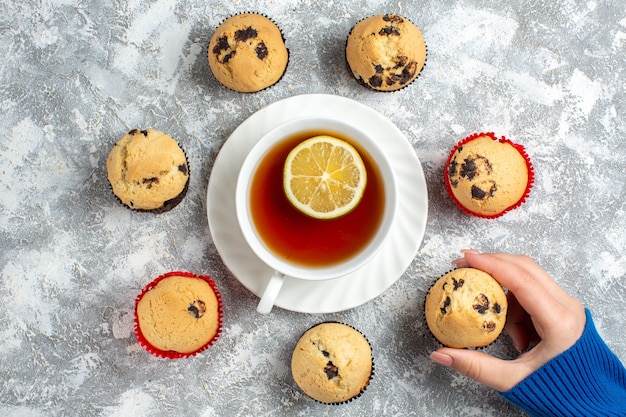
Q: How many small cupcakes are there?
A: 7